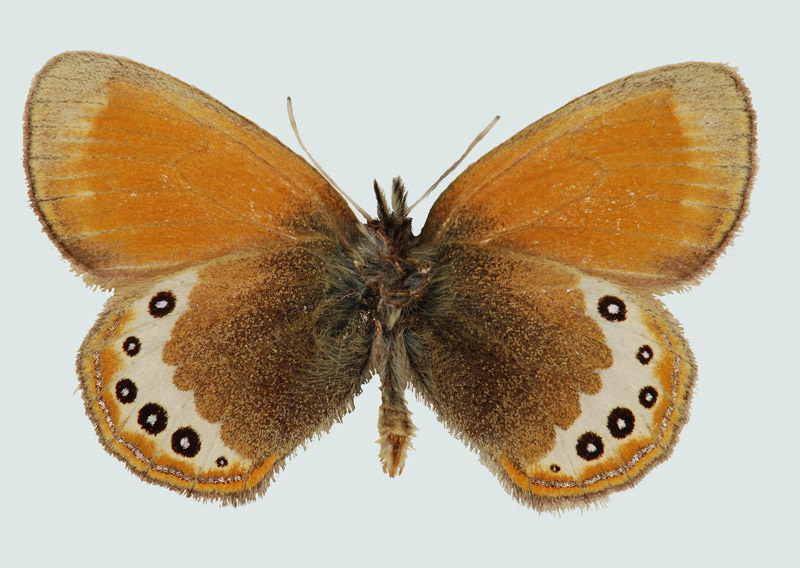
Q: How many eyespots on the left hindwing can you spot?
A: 6